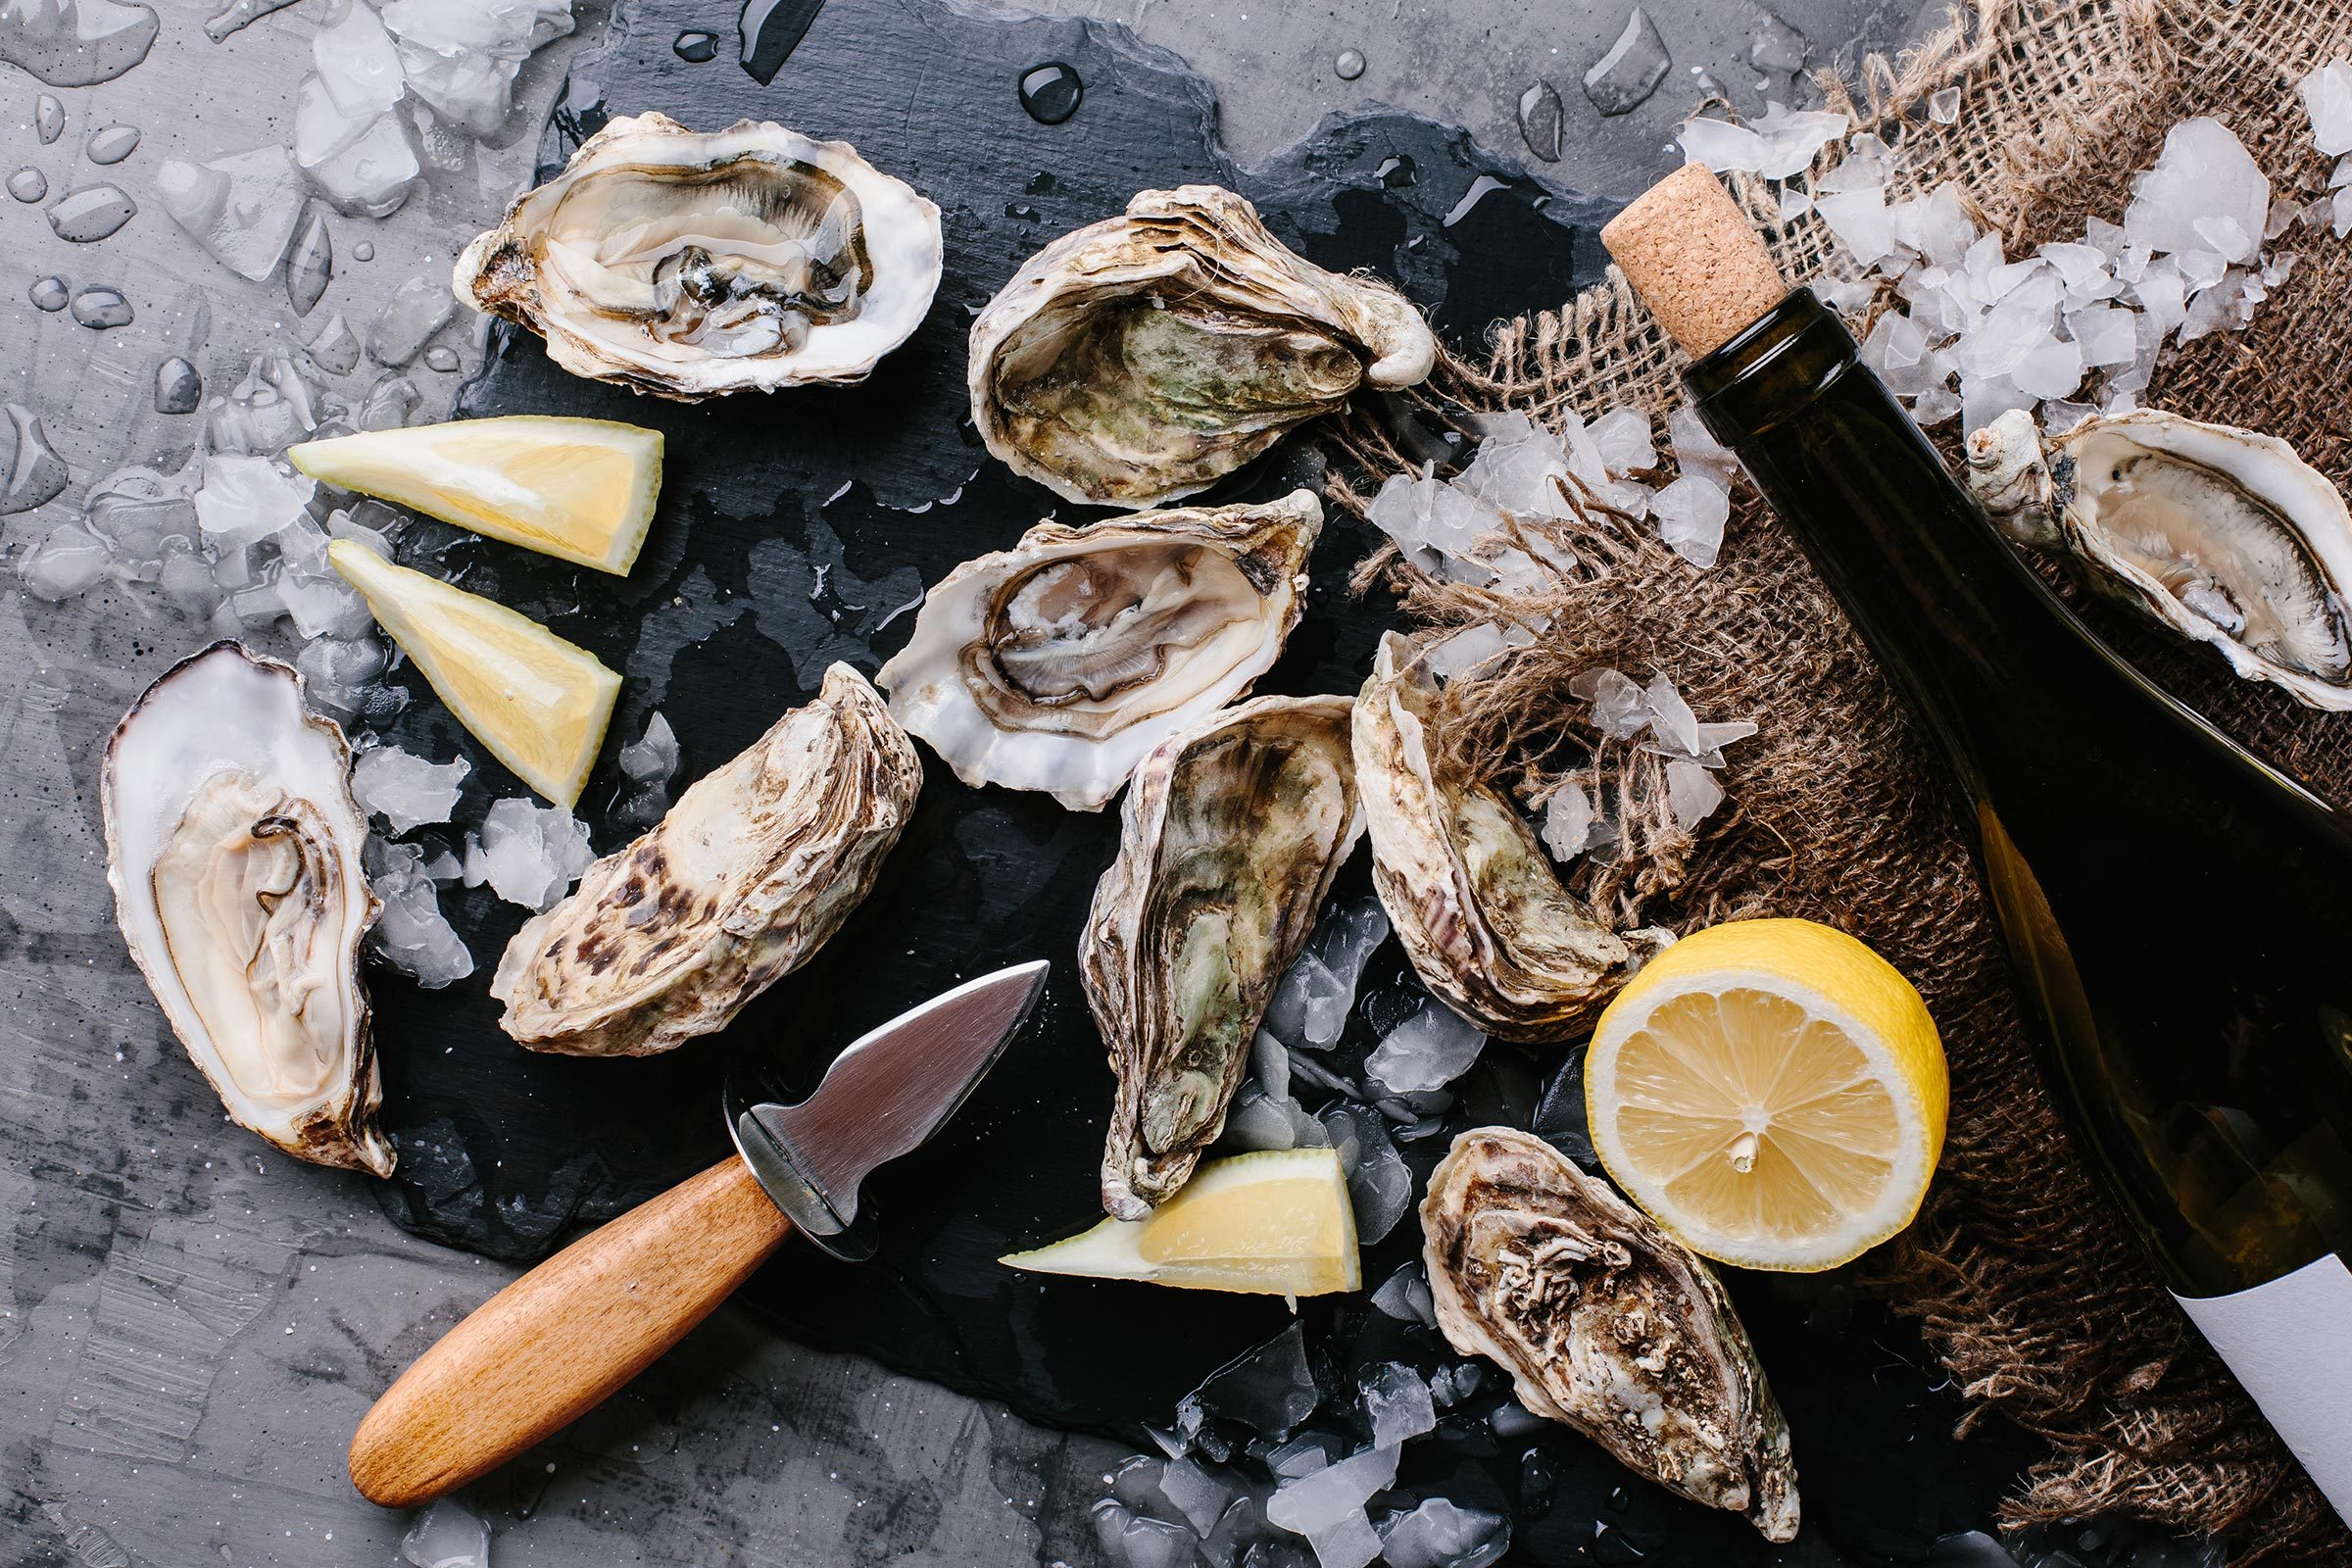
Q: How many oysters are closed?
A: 5